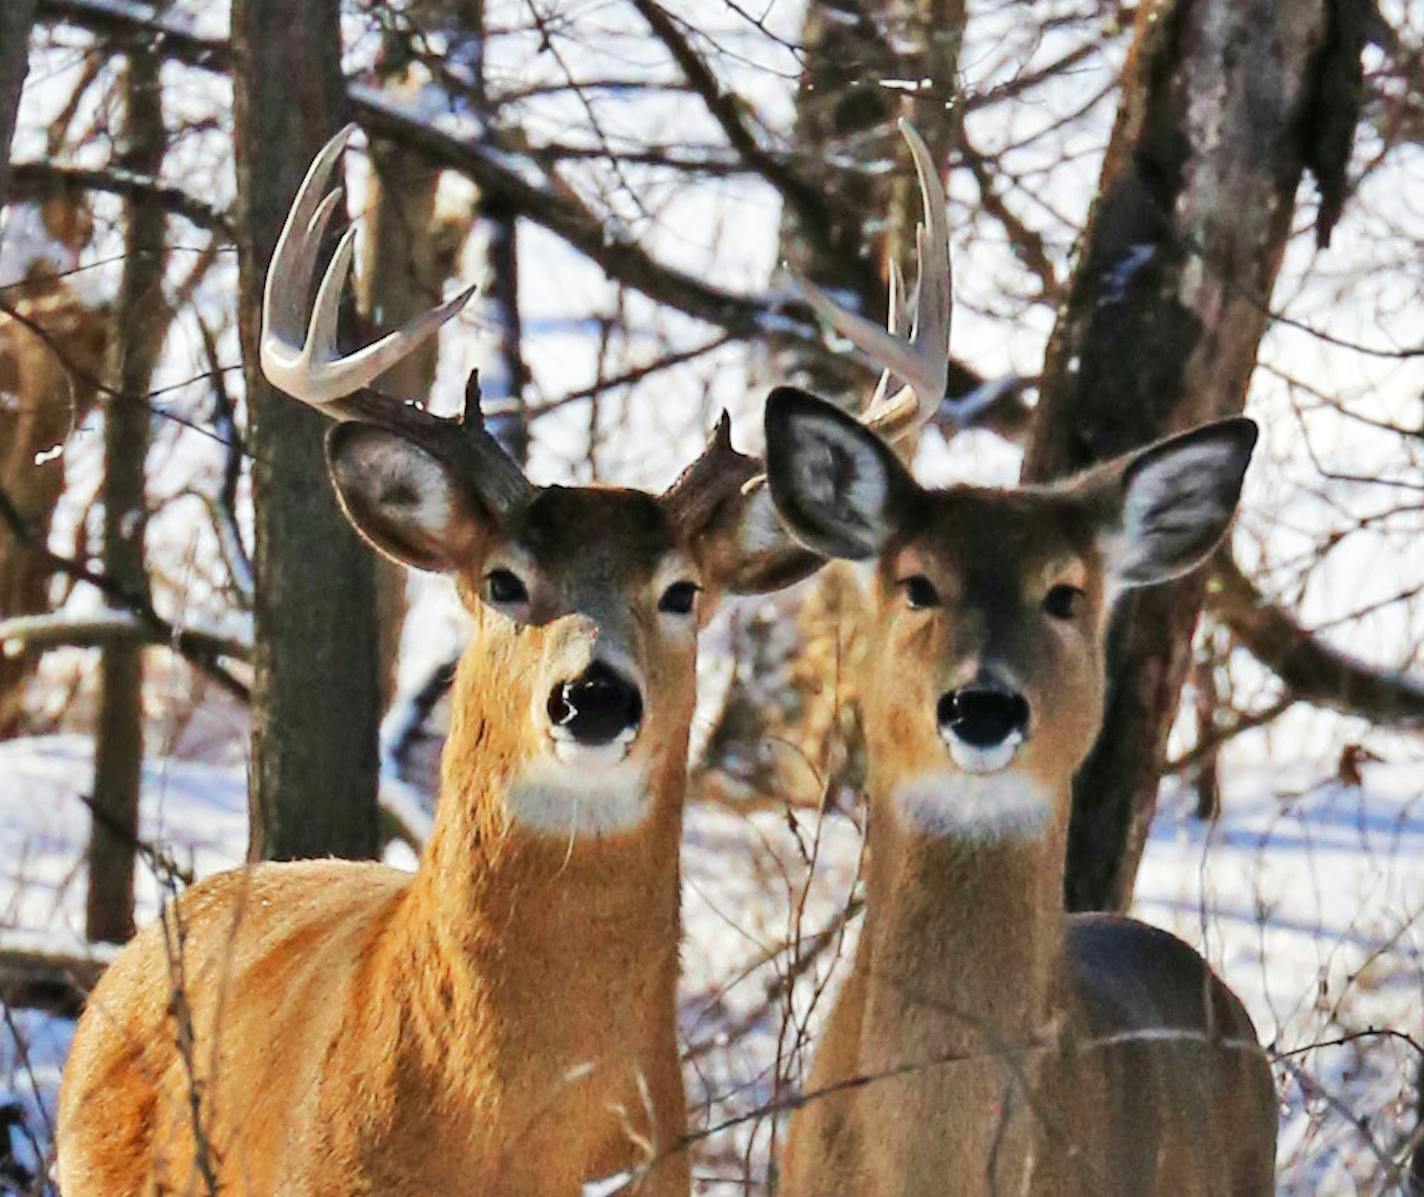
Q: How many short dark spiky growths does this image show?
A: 2